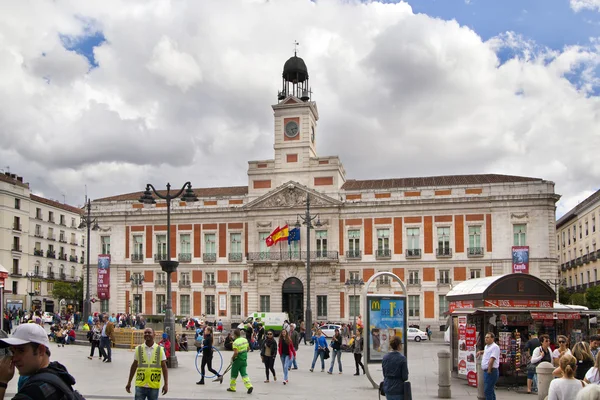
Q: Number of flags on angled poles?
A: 3